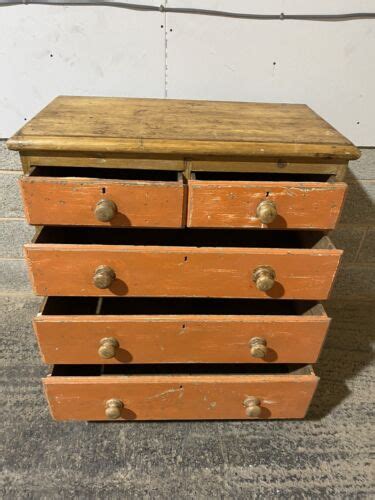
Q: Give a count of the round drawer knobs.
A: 8